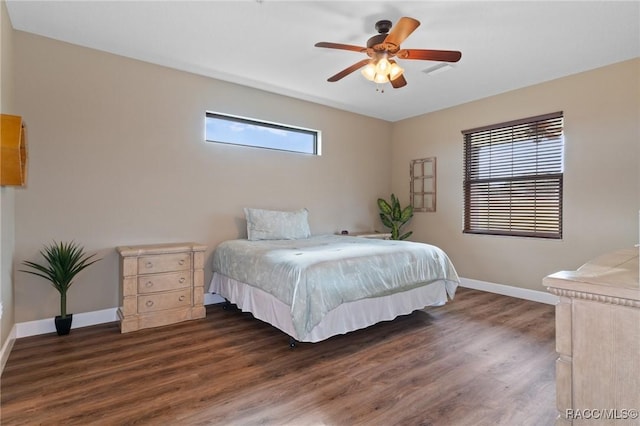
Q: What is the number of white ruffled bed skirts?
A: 1